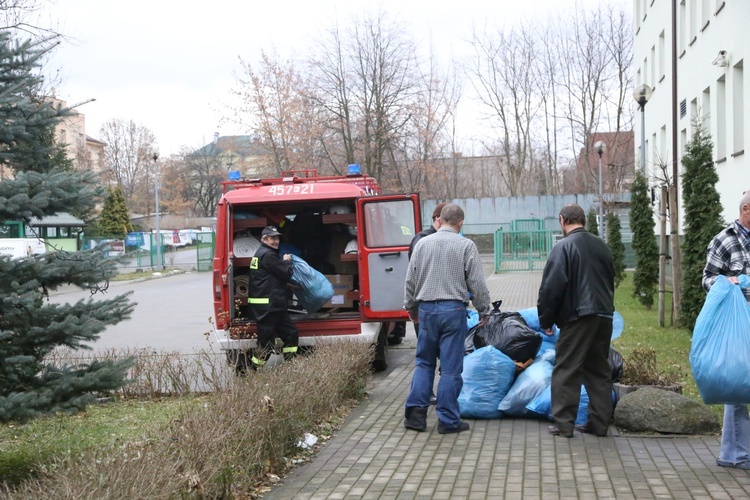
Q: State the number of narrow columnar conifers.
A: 4